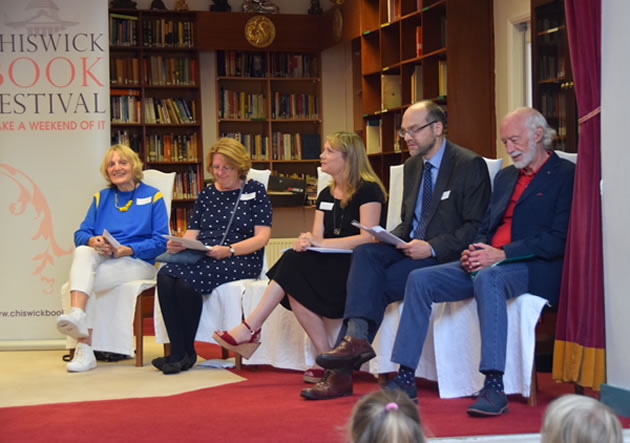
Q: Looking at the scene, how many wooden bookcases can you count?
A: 4